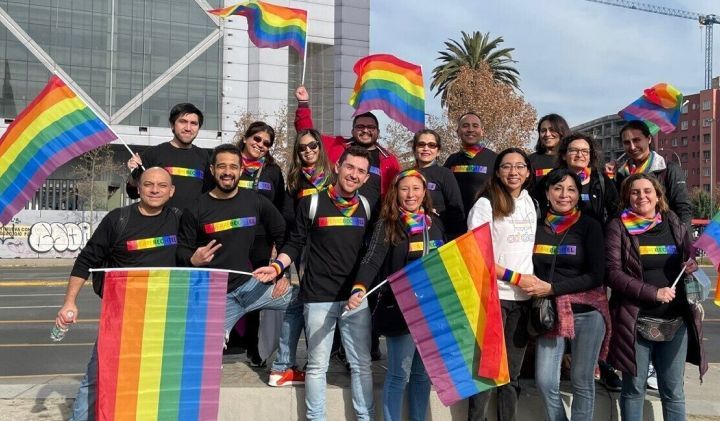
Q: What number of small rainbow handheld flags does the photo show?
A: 7